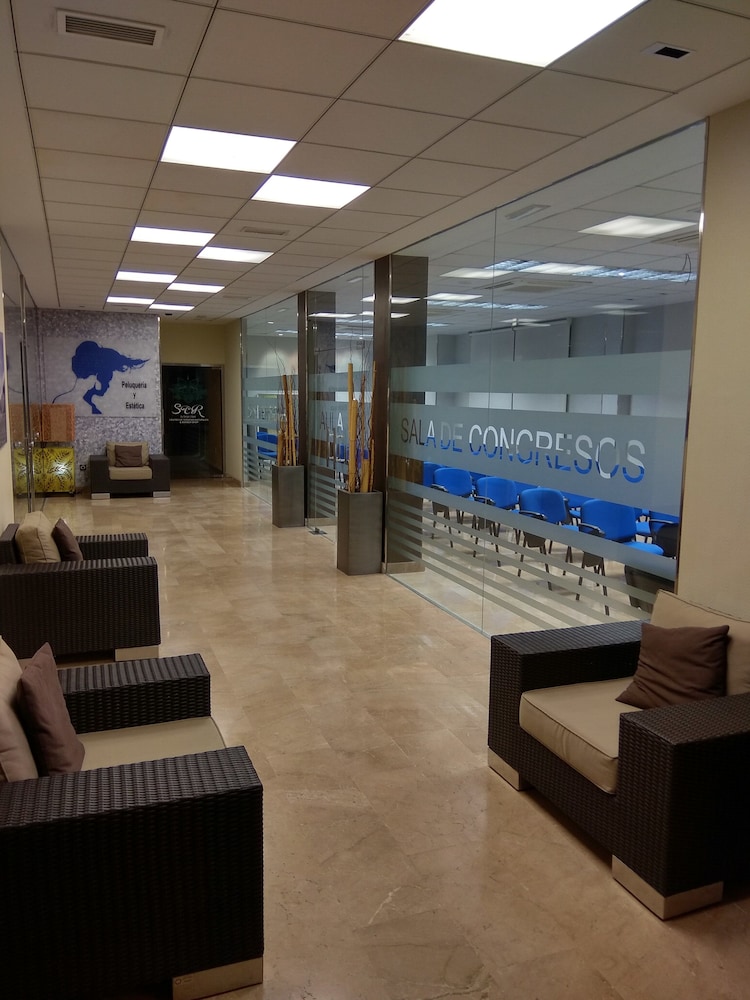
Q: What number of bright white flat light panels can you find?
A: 9